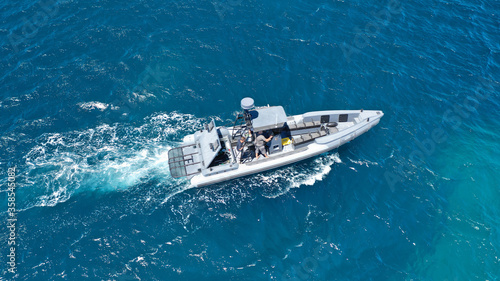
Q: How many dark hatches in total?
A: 2